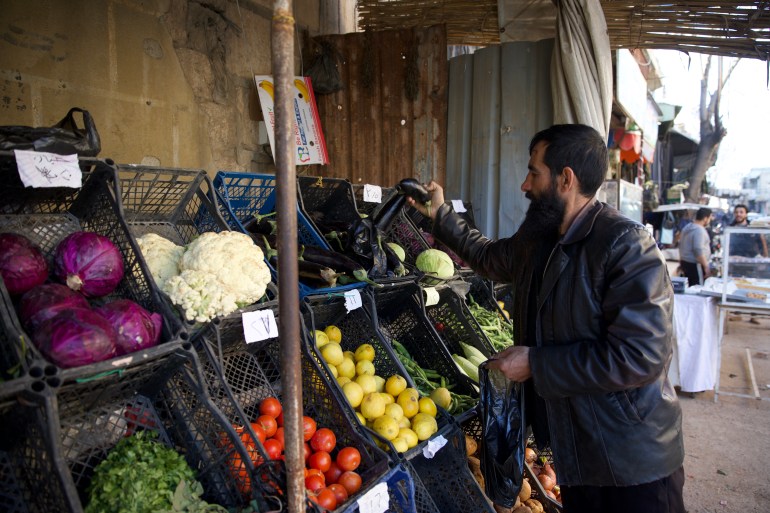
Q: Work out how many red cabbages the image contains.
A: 5